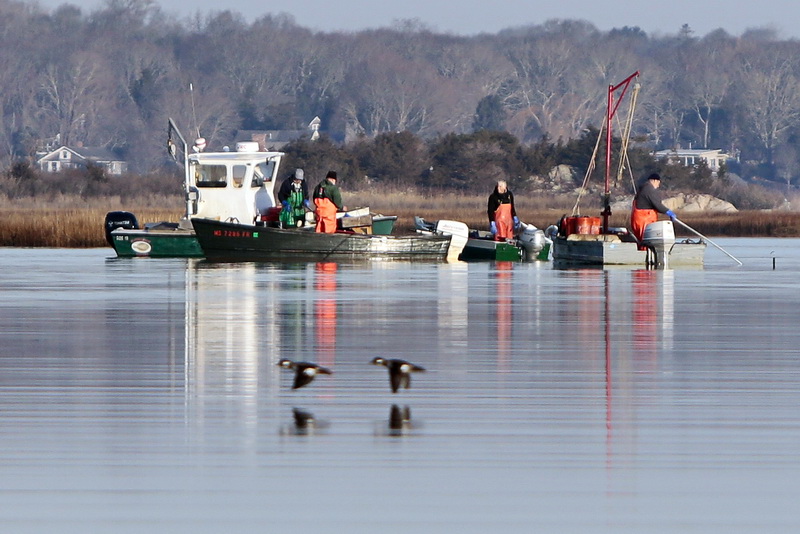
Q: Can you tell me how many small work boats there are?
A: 4